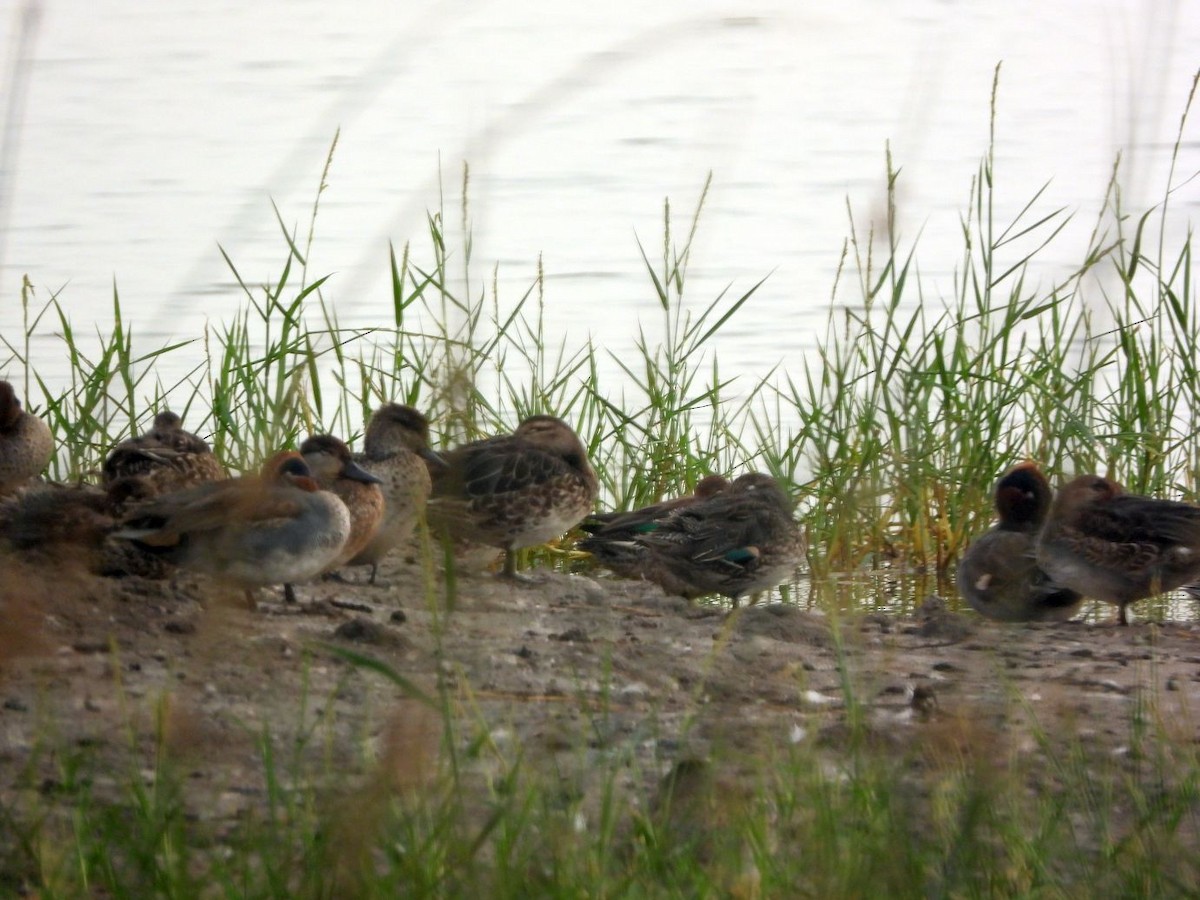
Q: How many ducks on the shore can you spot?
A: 11